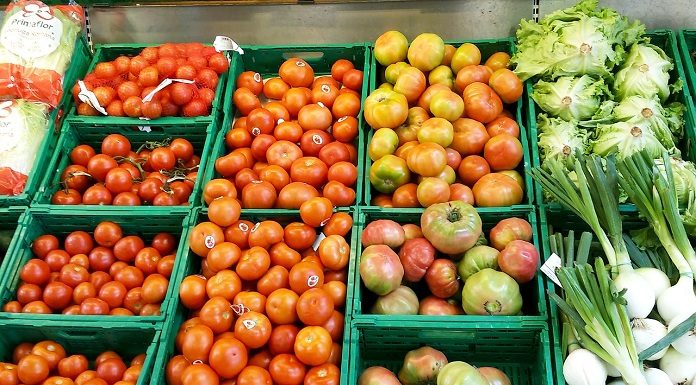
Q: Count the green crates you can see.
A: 14